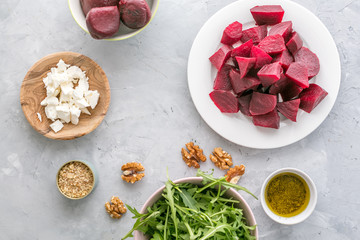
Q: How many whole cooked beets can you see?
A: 3